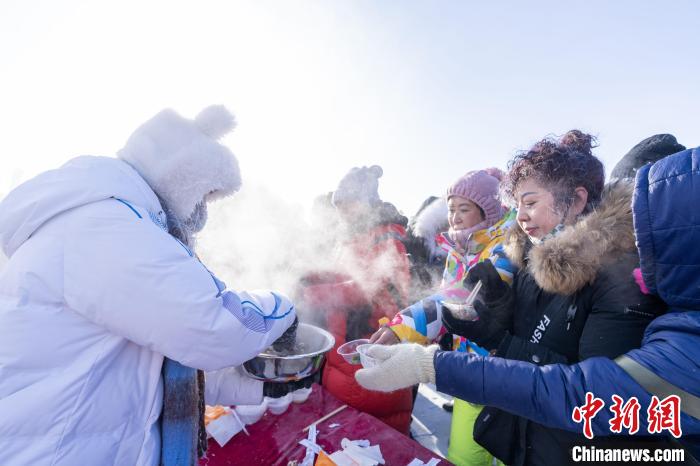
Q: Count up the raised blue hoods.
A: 1